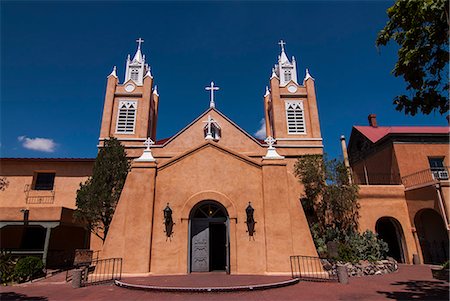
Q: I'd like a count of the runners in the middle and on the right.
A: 0